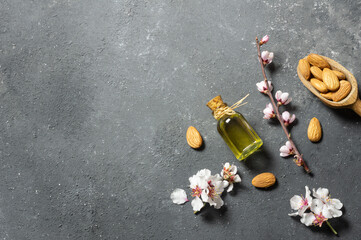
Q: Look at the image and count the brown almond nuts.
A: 11